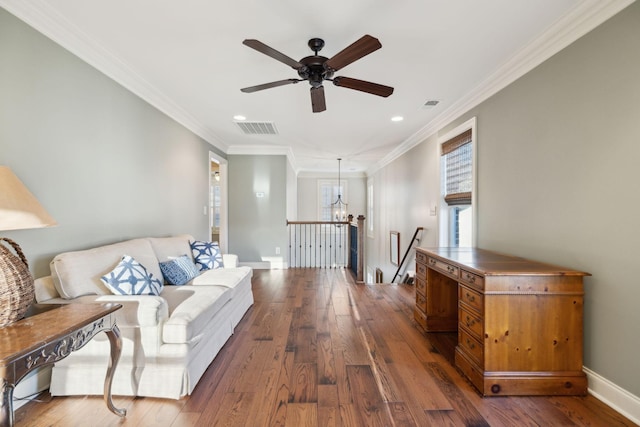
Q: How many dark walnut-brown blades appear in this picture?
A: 5